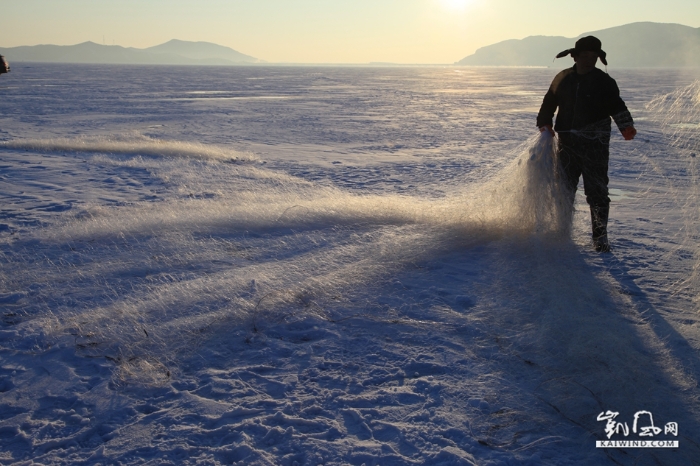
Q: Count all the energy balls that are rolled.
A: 0